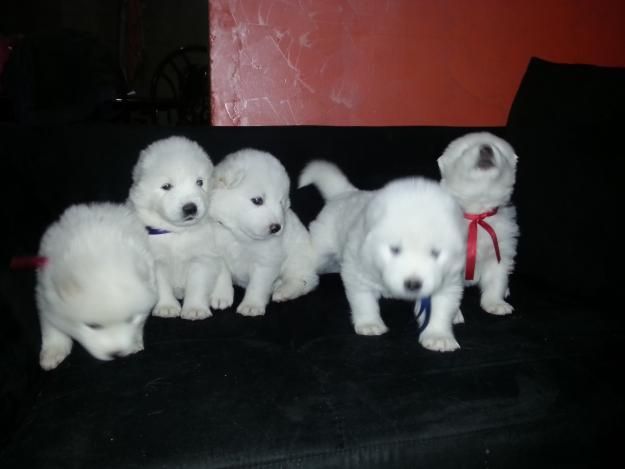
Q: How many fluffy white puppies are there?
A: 5